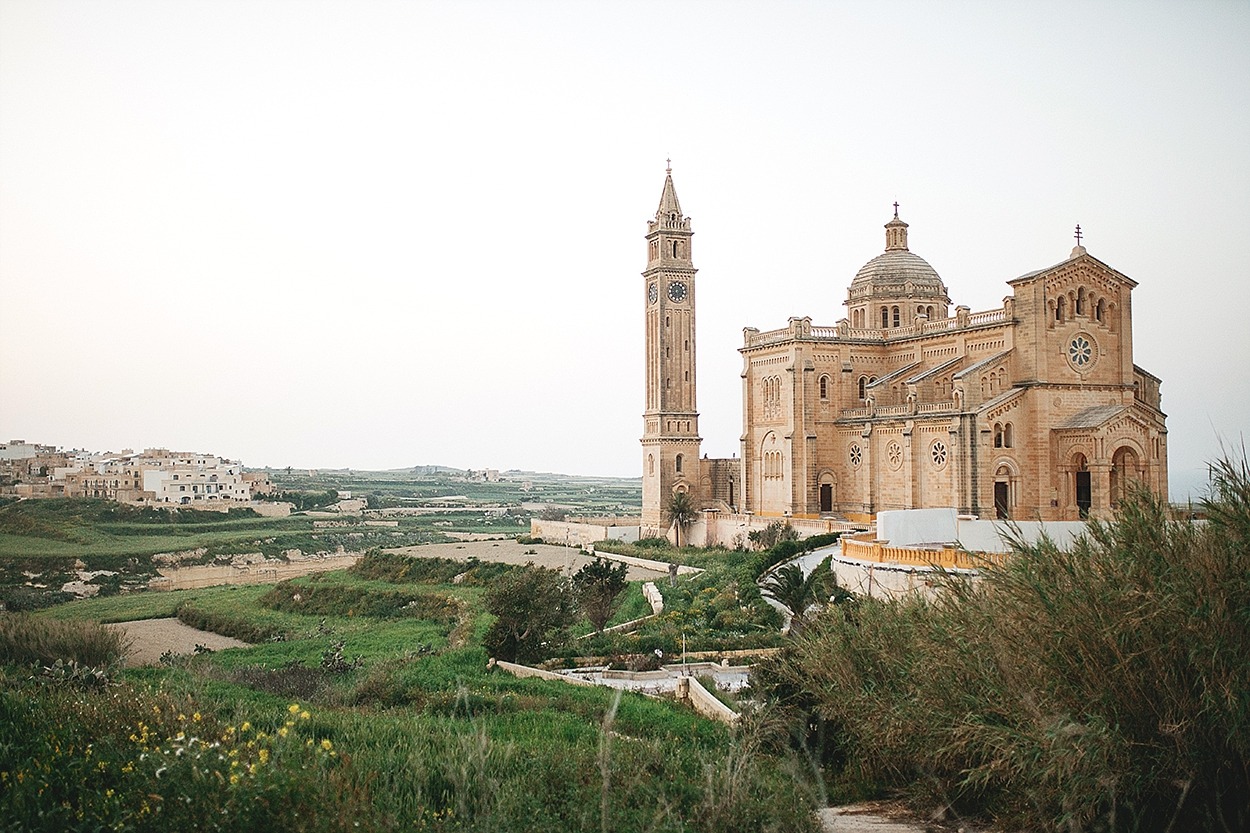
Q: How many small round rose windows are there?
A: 3